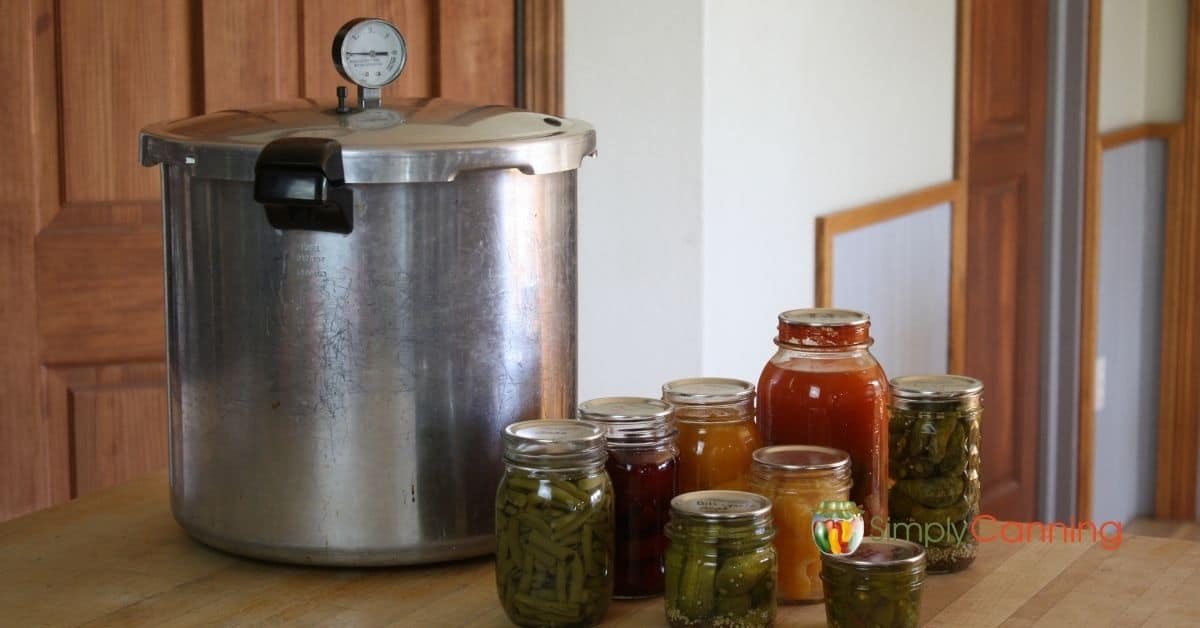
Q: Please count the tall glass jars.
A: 5